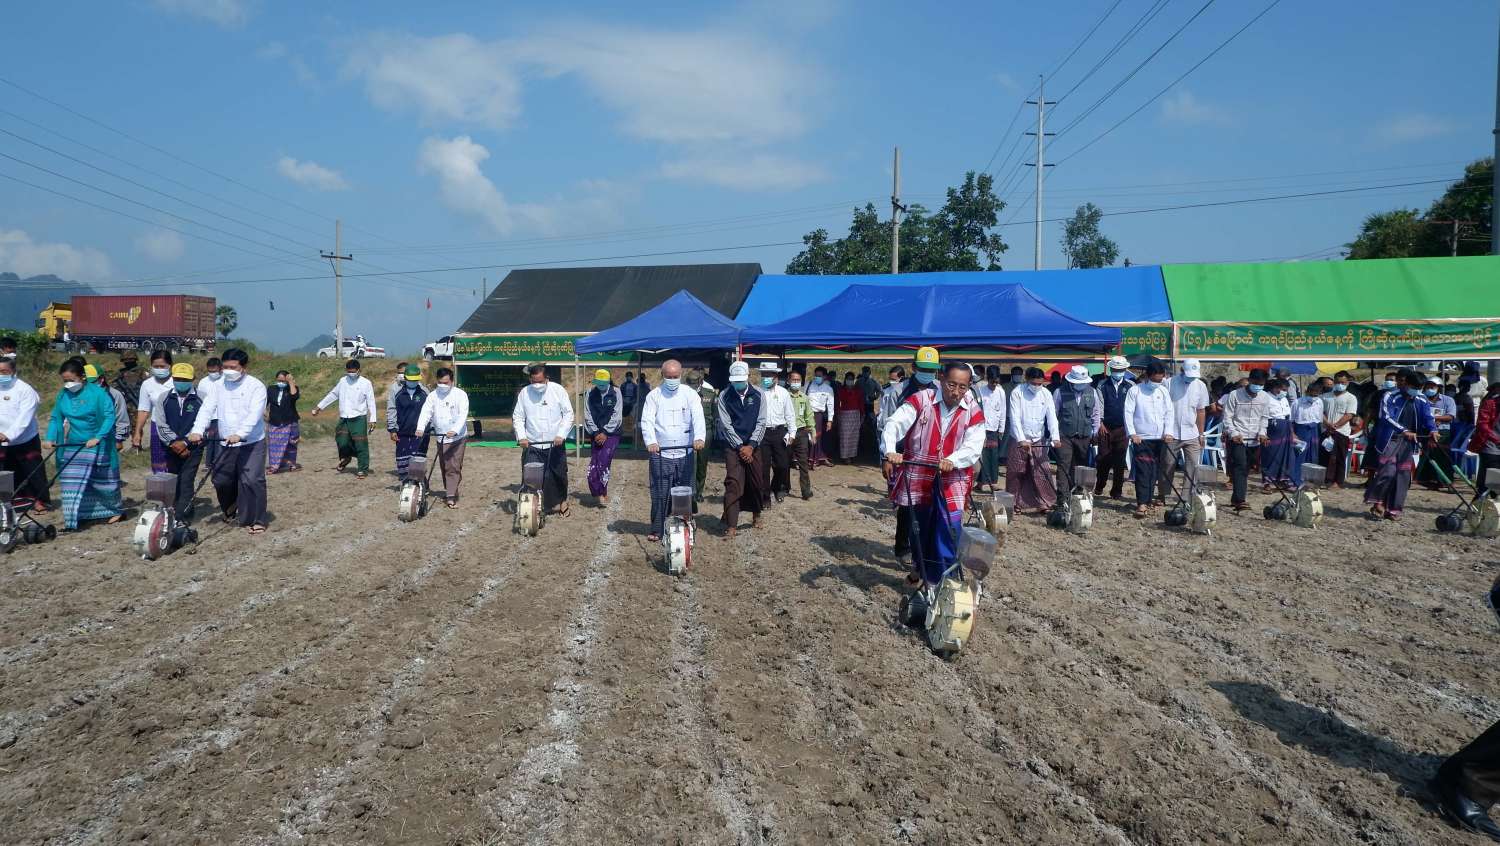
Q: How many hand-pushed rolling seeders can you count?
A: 11